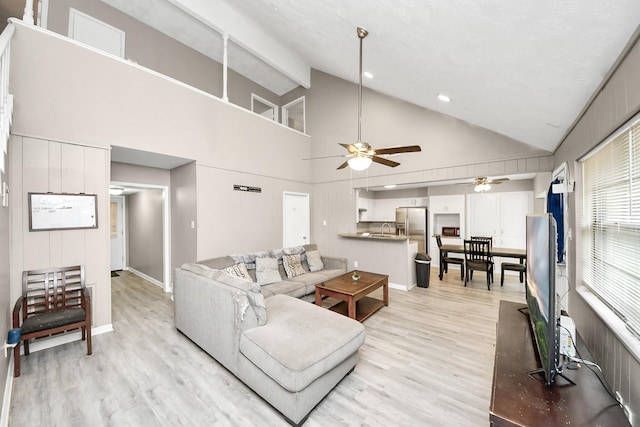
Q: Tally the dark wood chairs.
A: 5